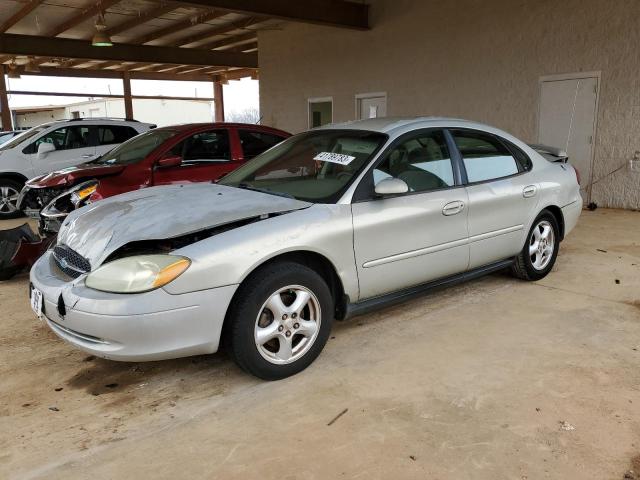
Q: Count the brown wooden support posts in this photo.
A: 3